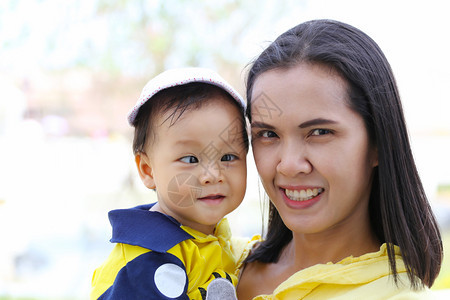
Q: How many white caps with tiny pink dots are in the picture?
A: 1